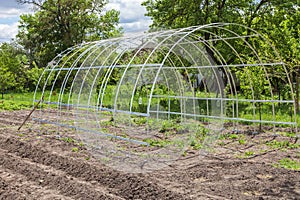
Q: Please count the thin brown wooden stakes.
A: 1